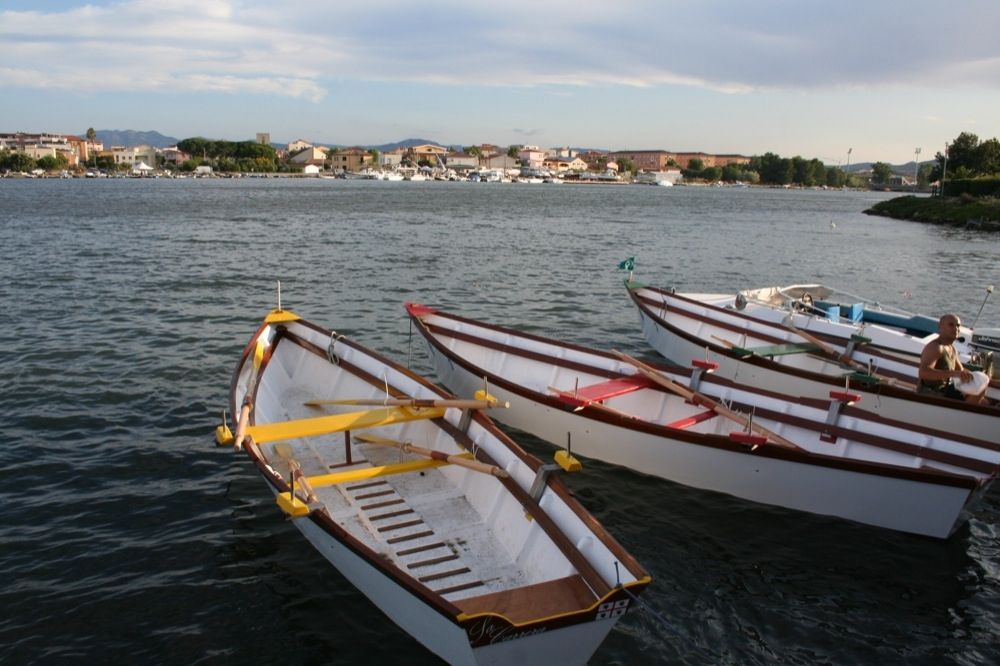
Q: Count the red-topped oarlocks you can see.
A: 4